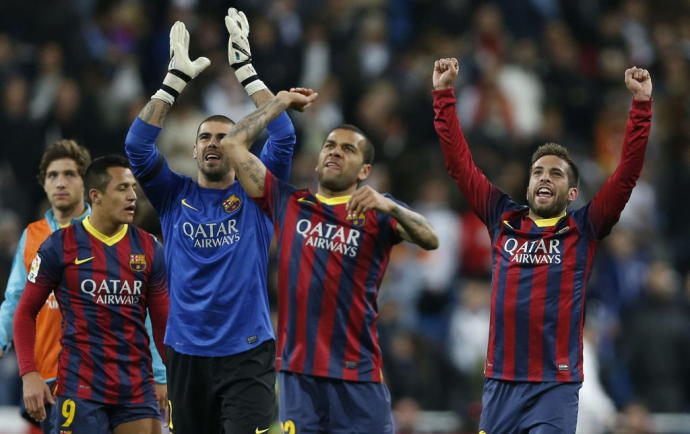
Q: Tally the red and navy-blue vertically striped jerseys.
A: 3